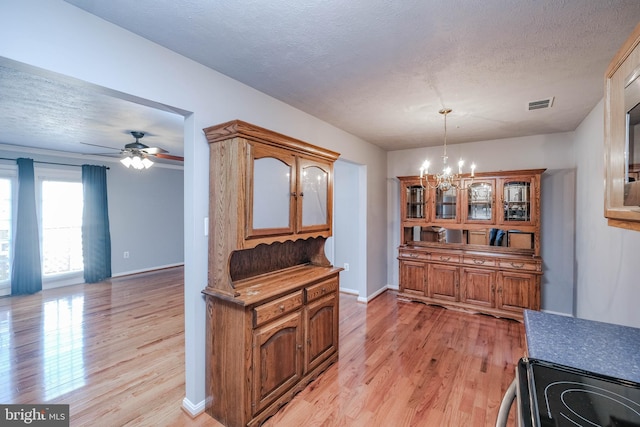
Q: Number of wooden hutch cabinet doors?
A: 12